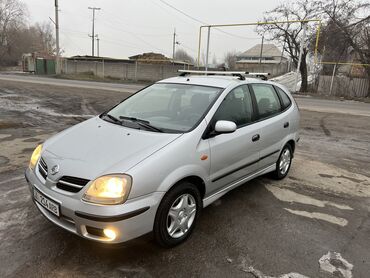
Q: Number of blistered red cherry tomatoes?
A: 0